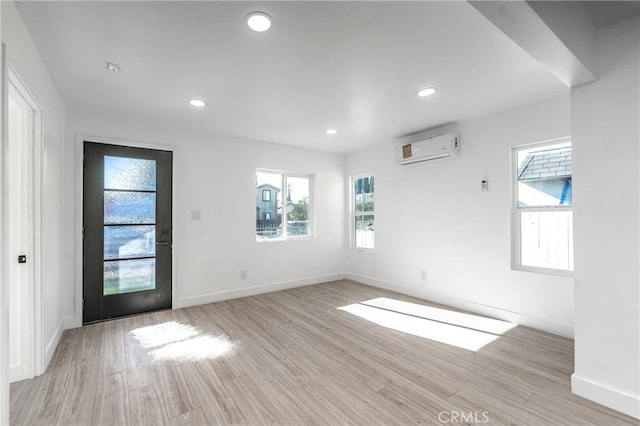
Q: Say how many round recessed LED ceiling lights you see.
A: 4